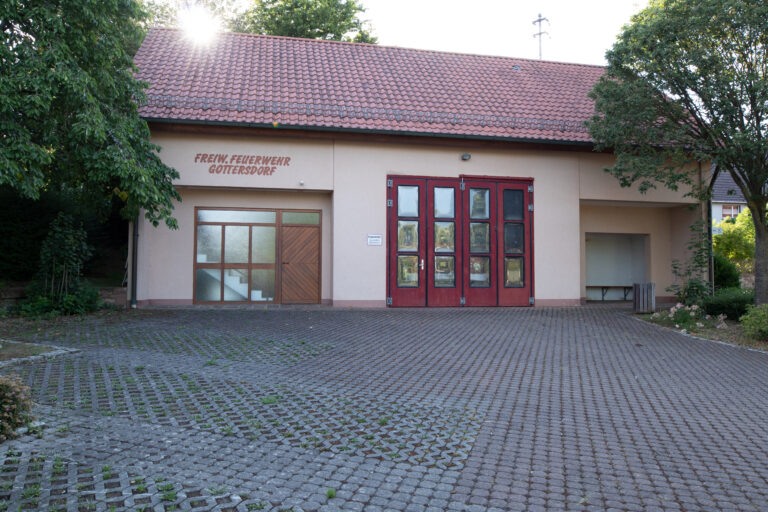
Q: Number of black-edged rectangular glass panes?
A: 12